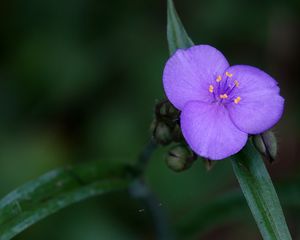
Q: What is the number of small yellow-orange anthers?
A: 6